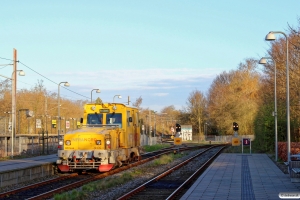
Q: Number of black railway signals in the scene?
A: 2